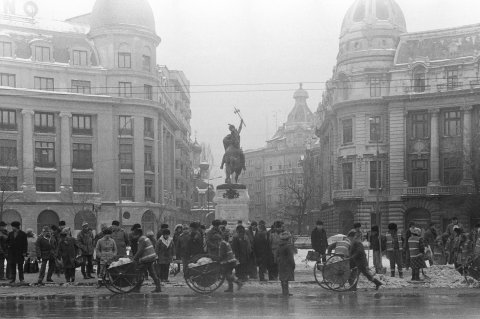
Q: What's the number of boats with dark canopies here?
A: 0